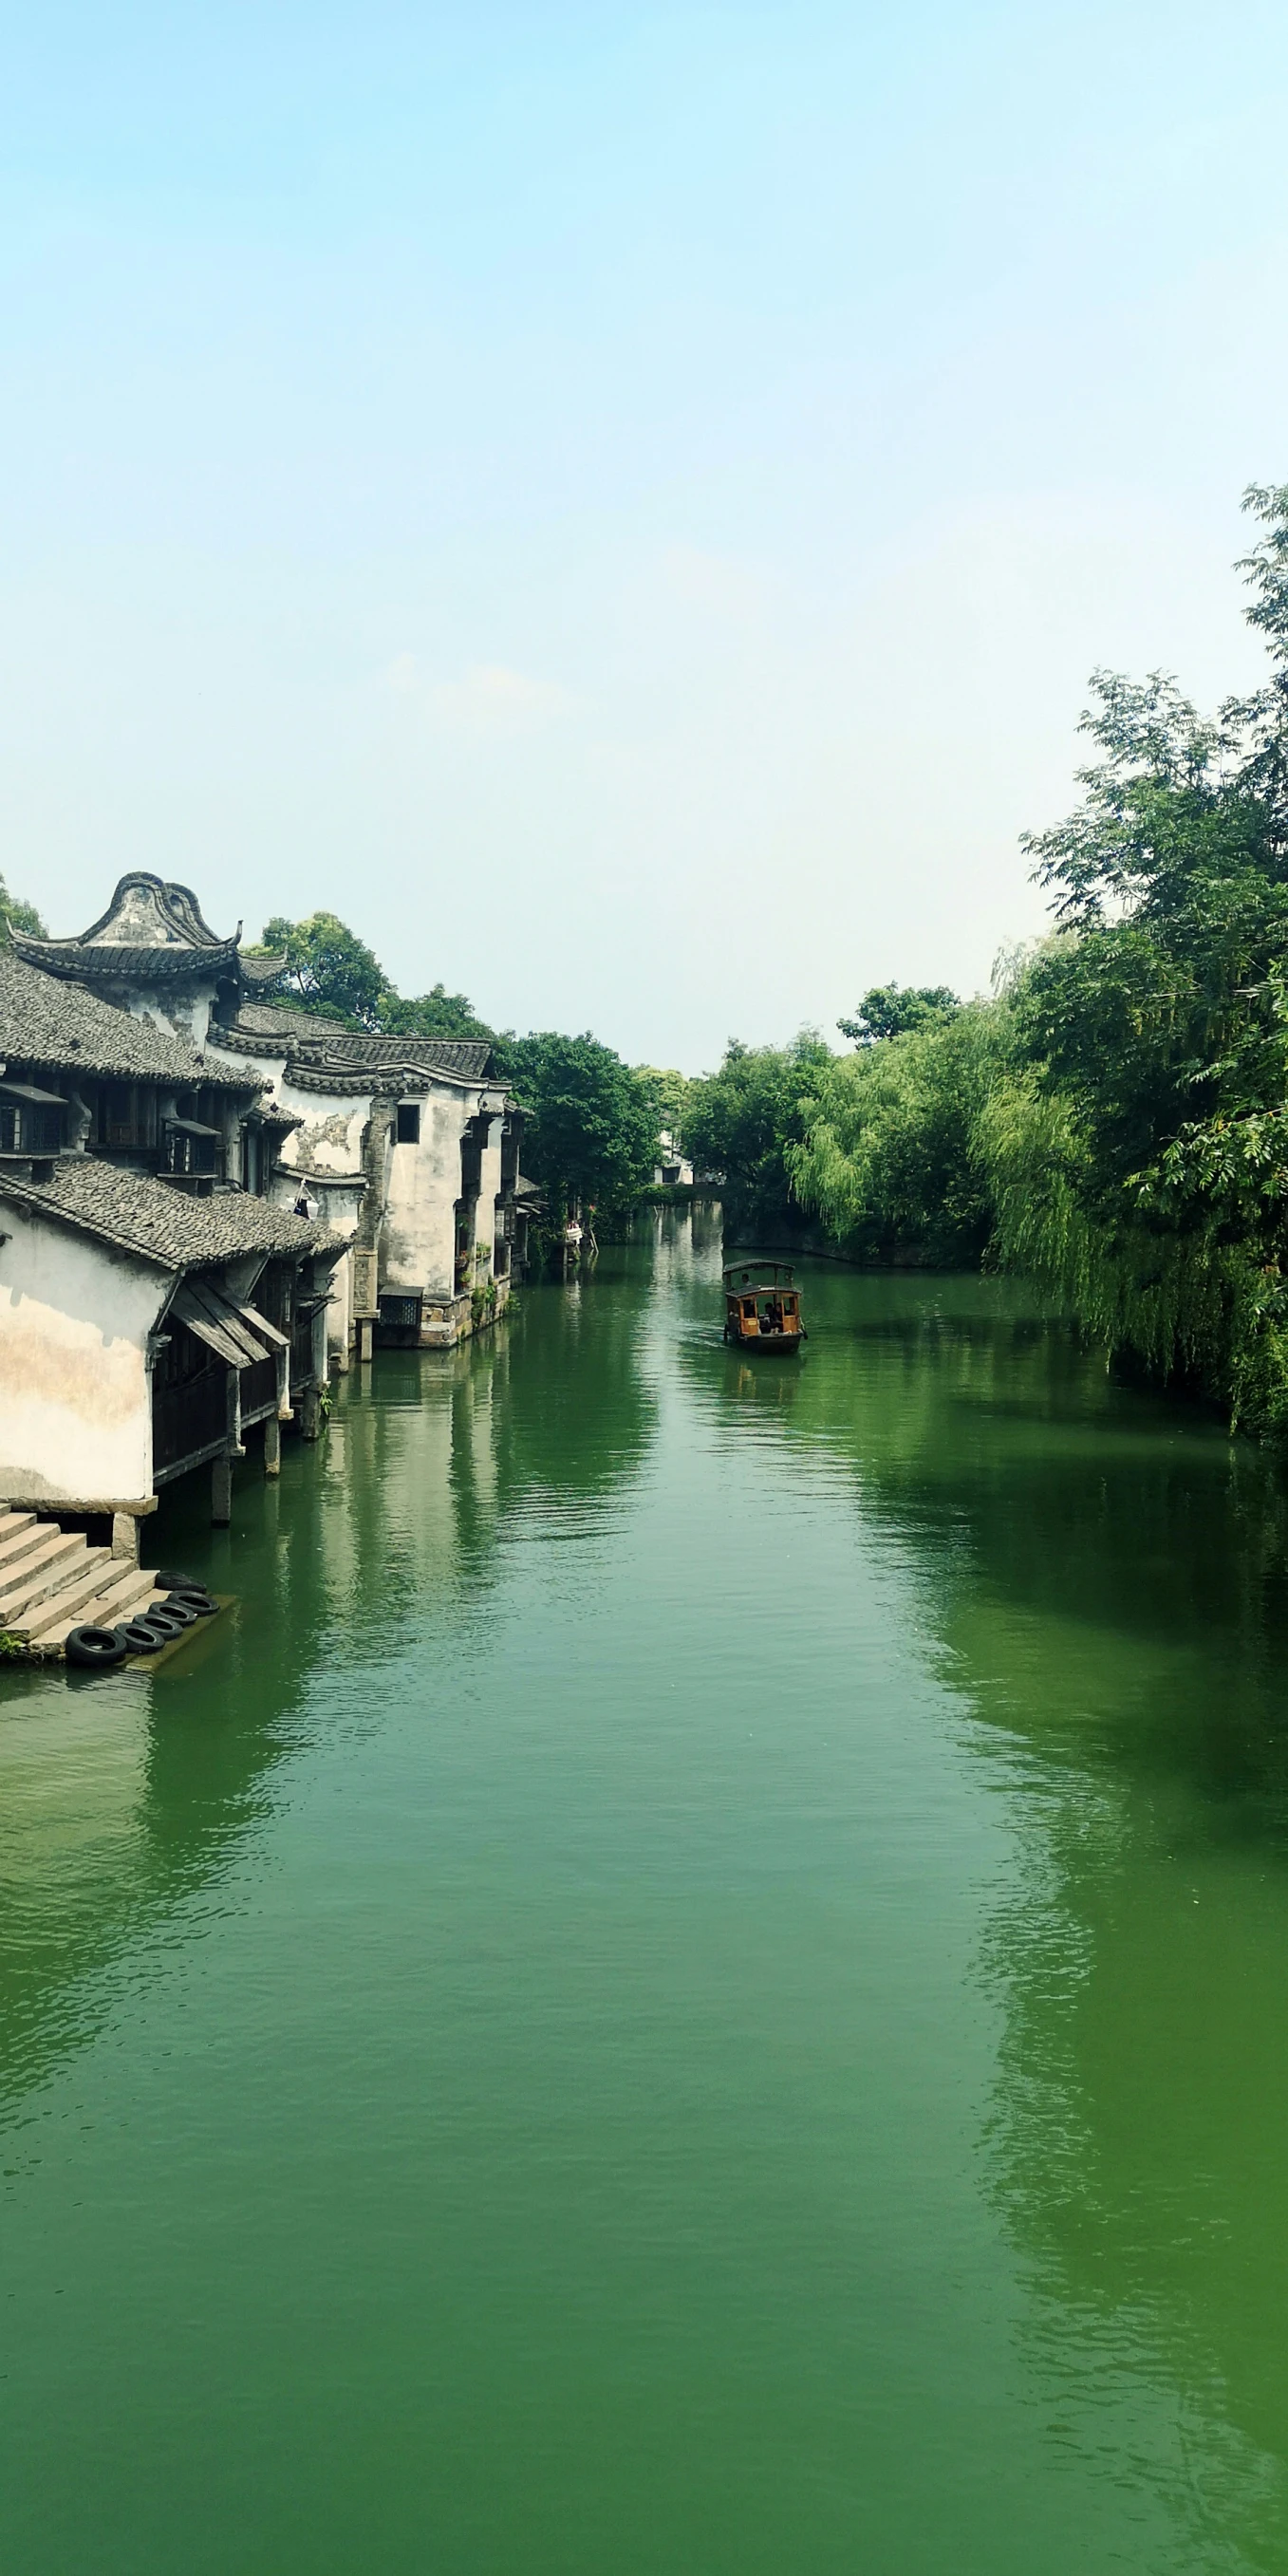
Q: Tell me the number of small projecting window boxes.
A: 2